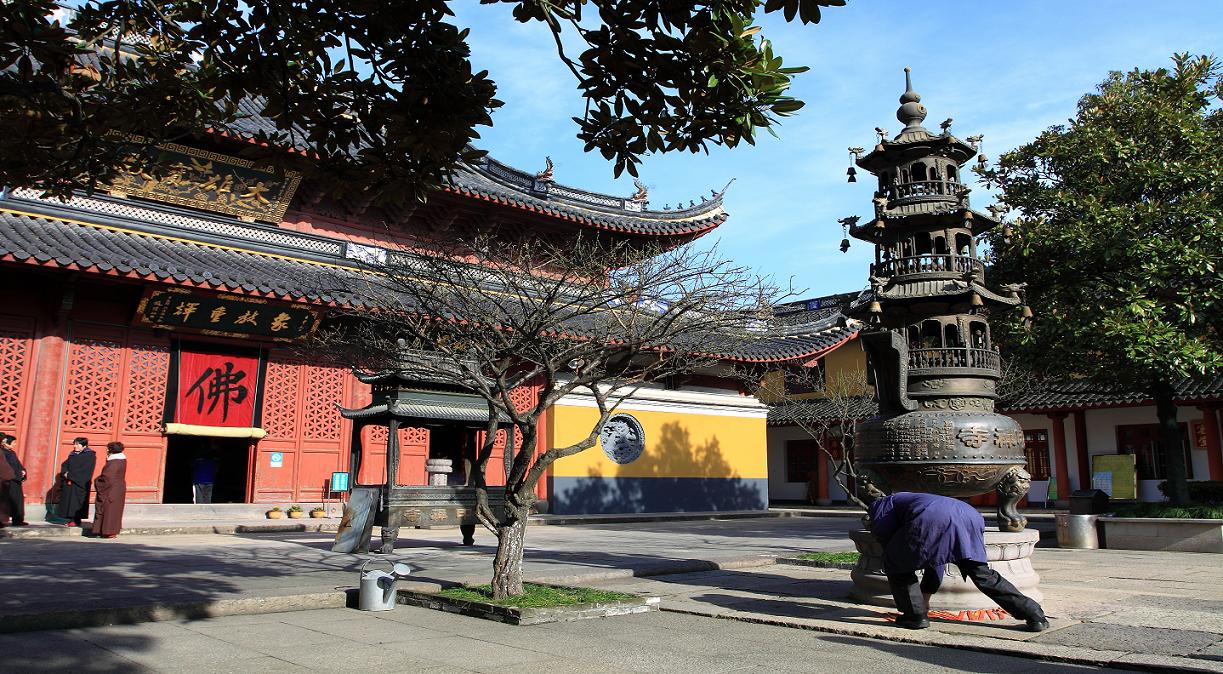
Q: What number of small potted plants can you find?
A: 3